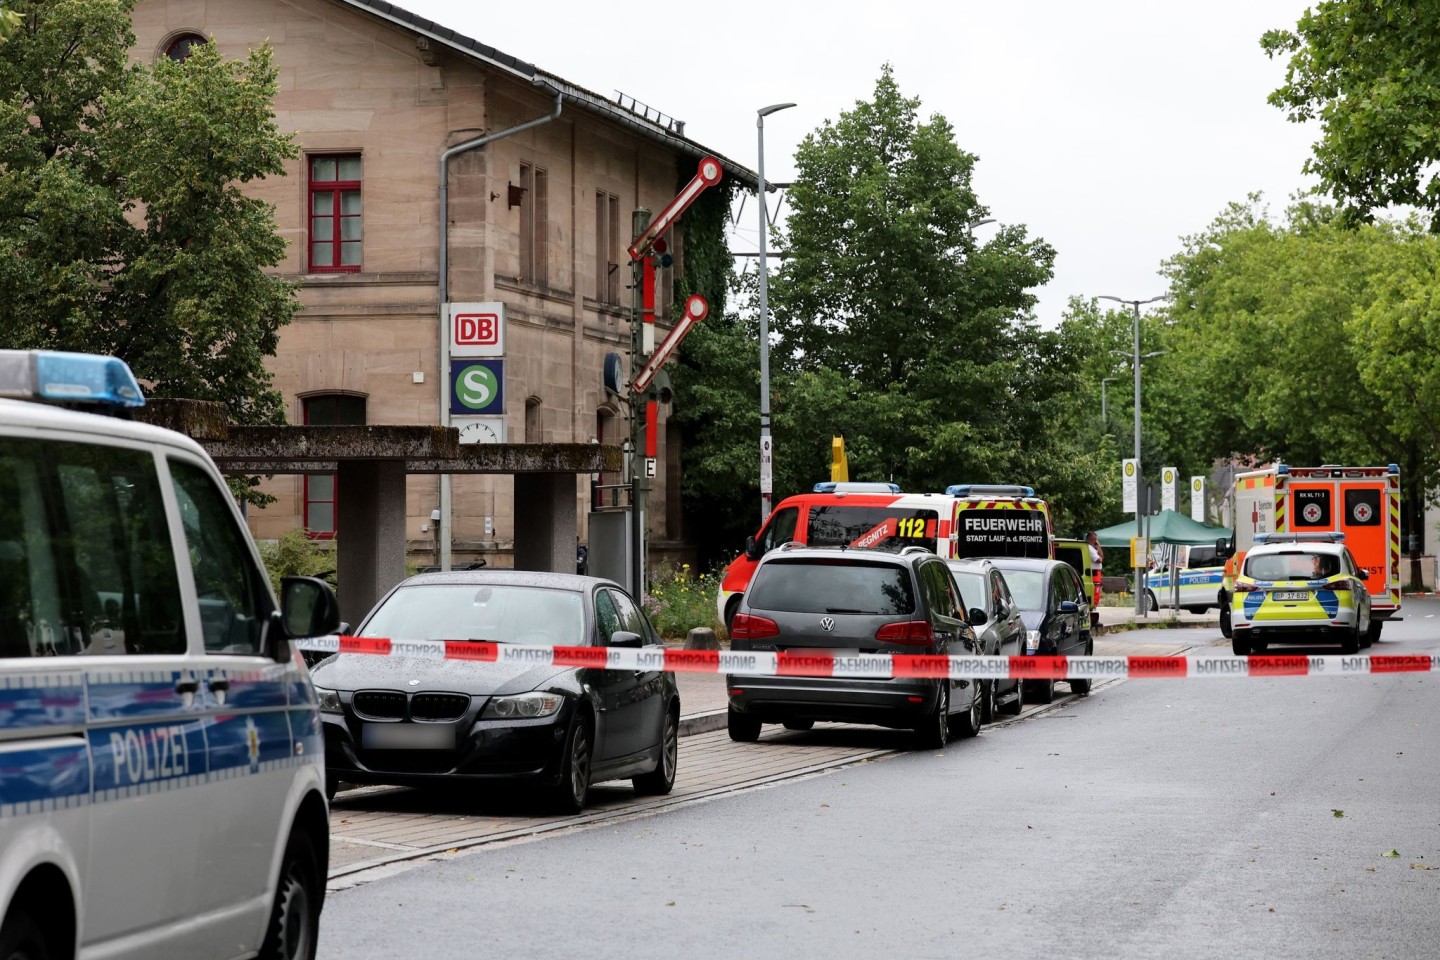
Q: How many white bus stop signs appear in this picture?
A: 3